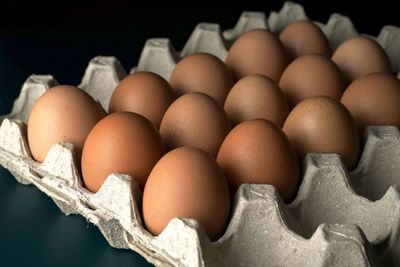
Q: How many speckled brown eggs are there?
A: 14